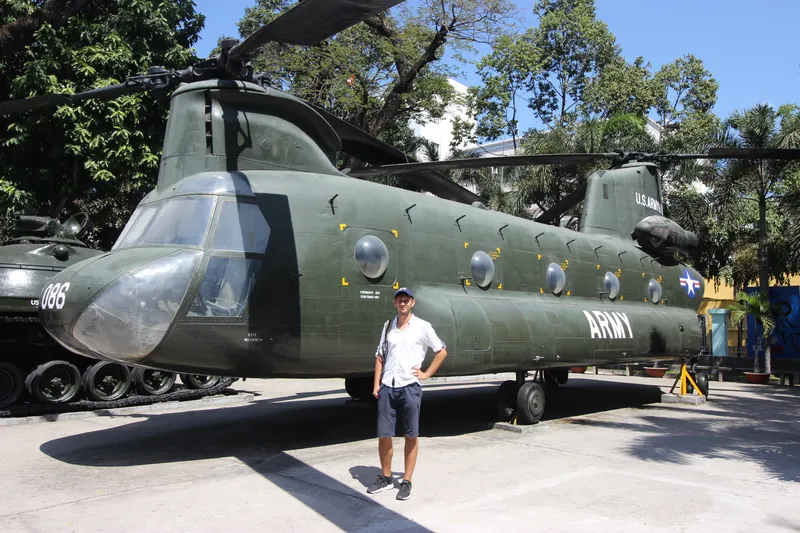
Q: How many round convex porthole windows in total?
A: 5